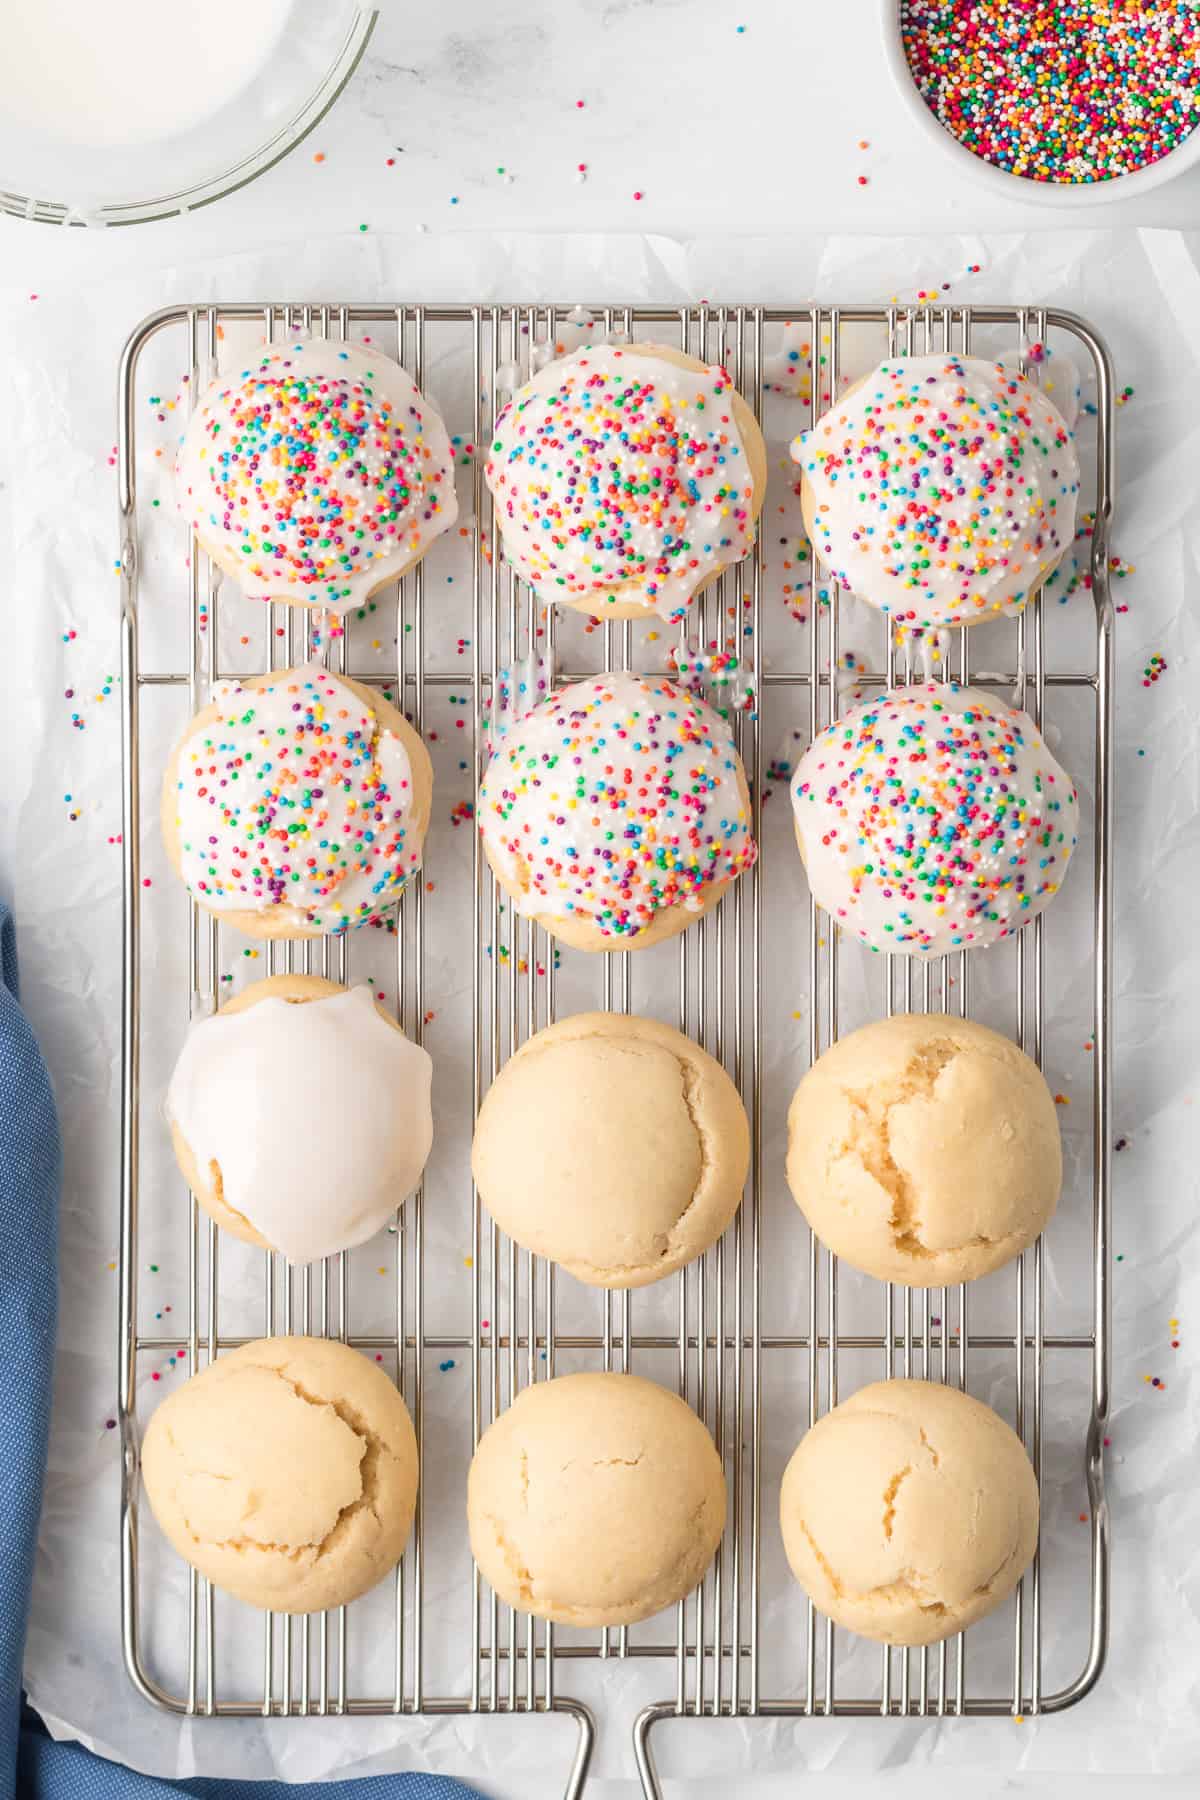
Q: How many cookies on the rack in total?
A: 12